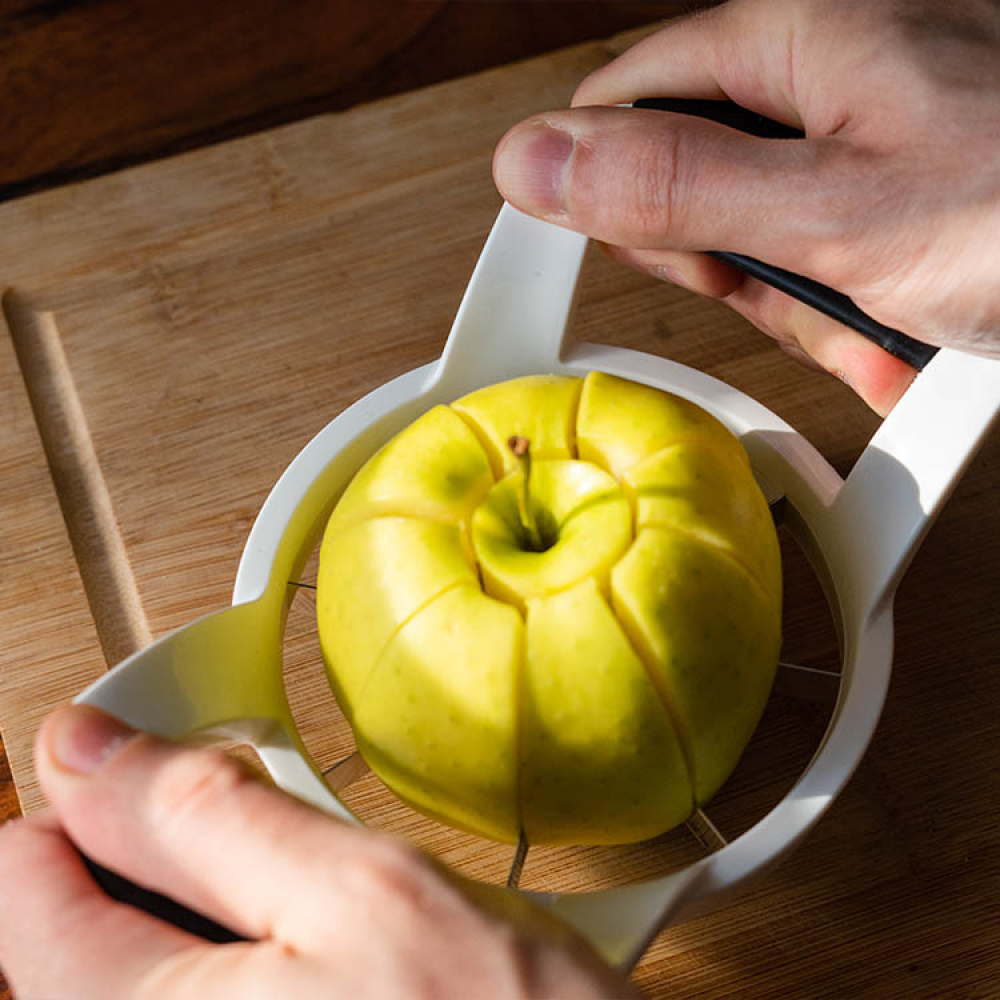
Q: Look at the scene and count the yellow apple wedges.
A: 8